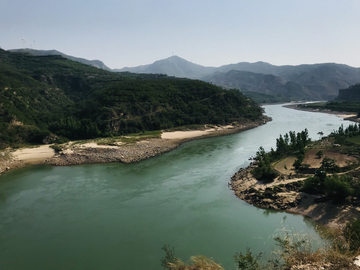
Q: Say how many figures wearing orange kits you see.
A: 0